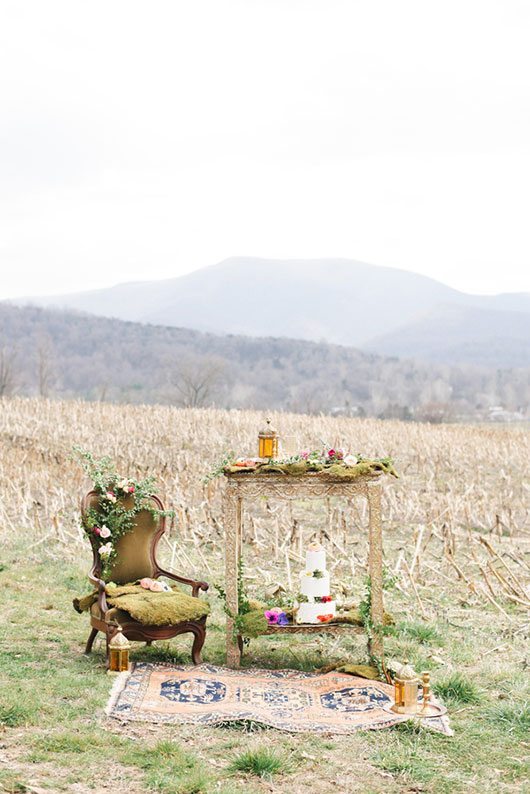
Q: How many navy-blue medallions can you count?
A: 2